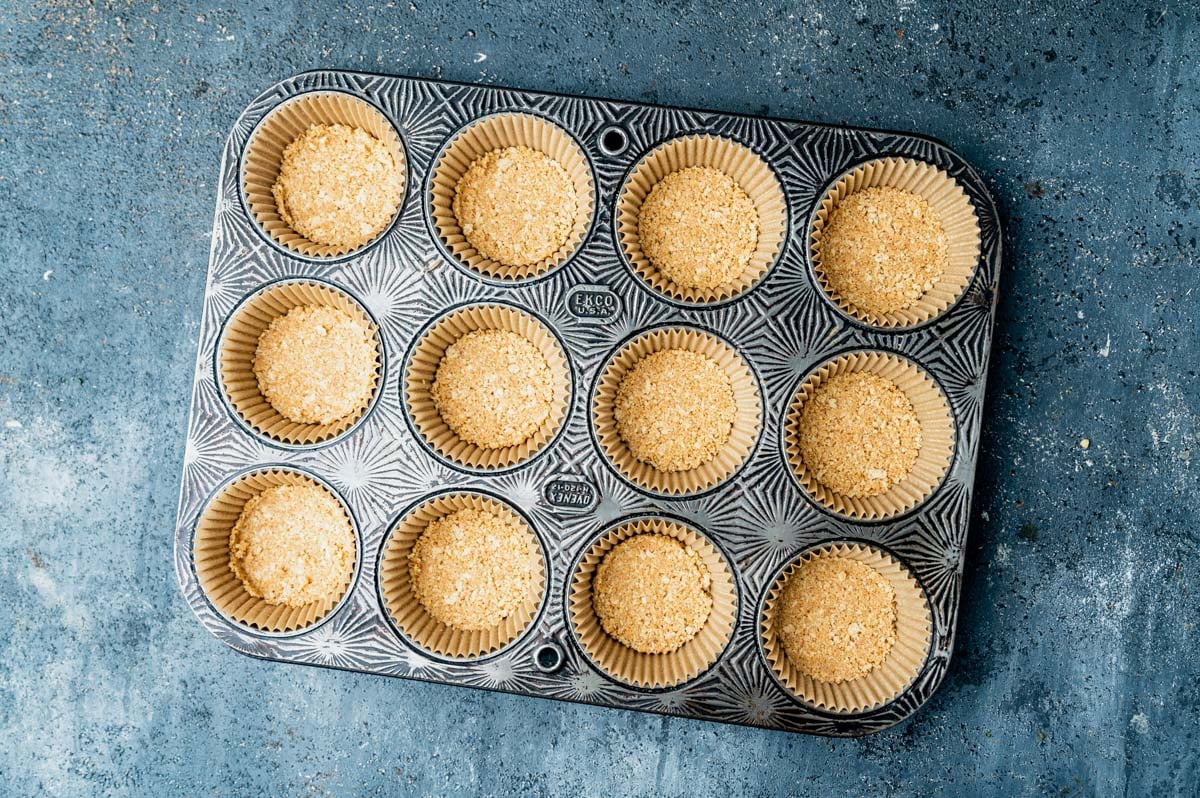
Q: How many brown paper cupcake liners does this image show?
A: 12